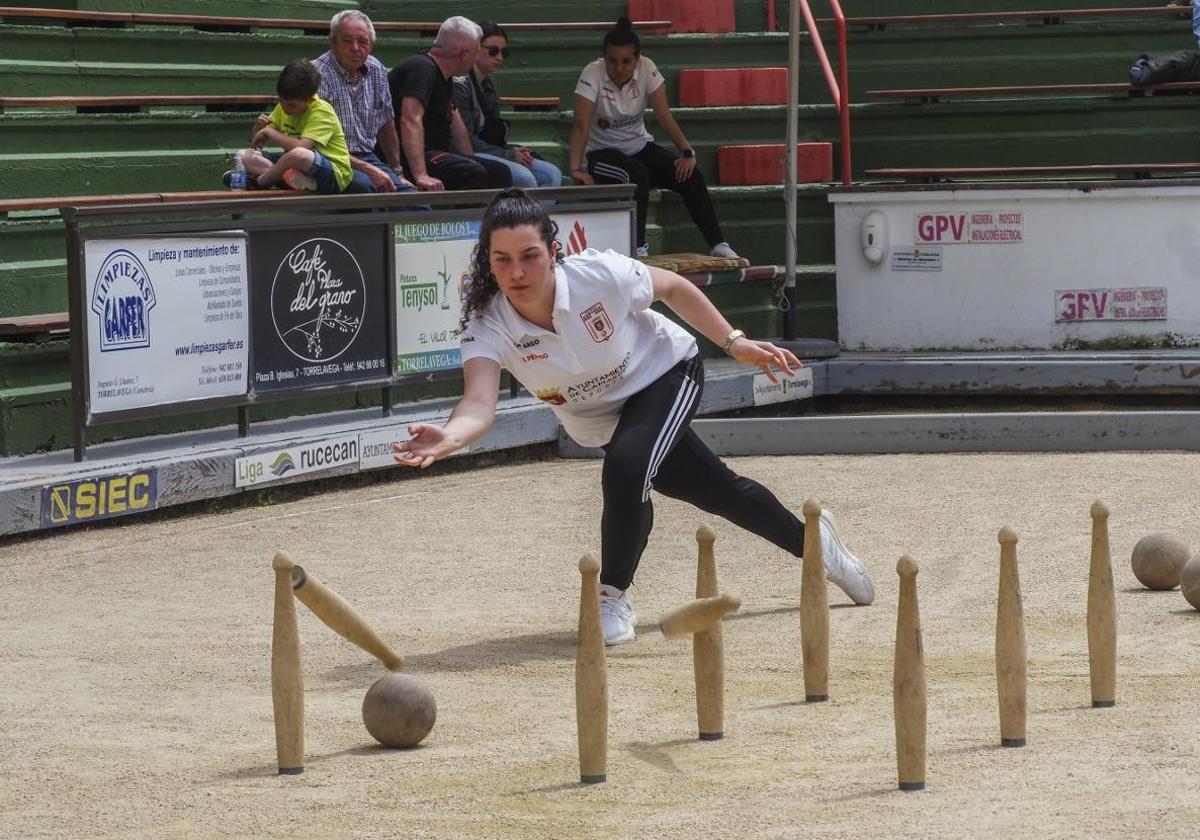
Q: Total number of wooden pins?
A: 9